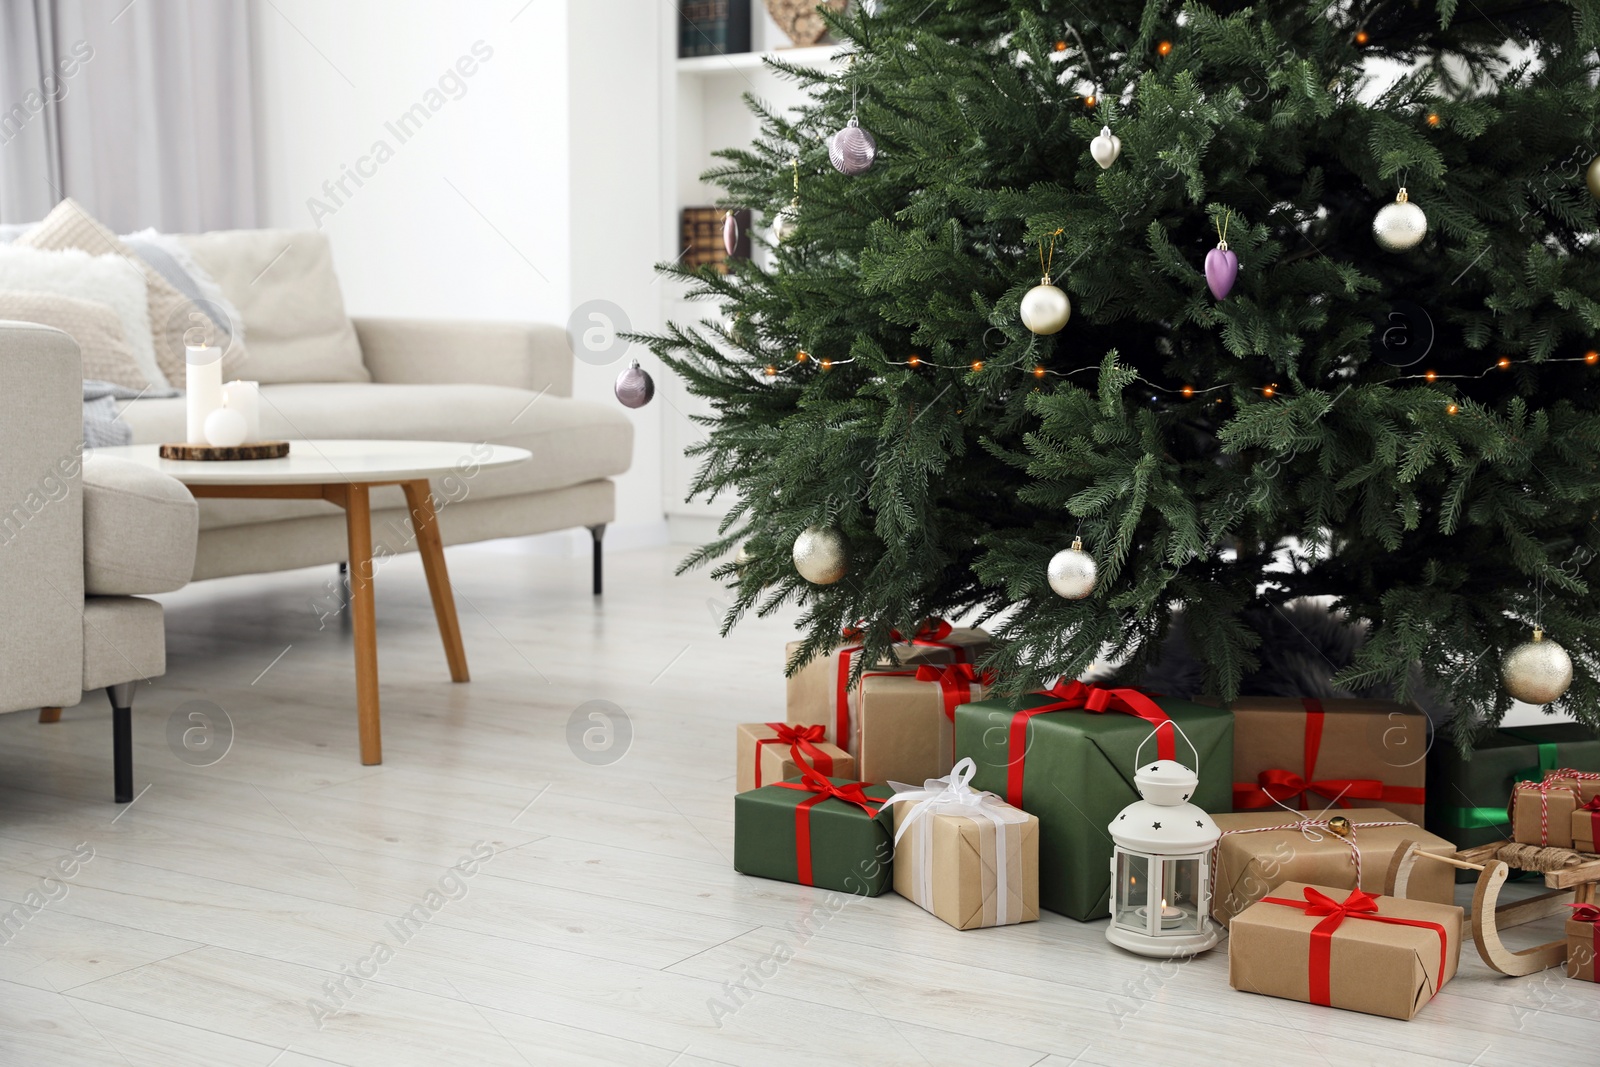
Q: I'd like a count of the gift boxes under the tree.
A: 14